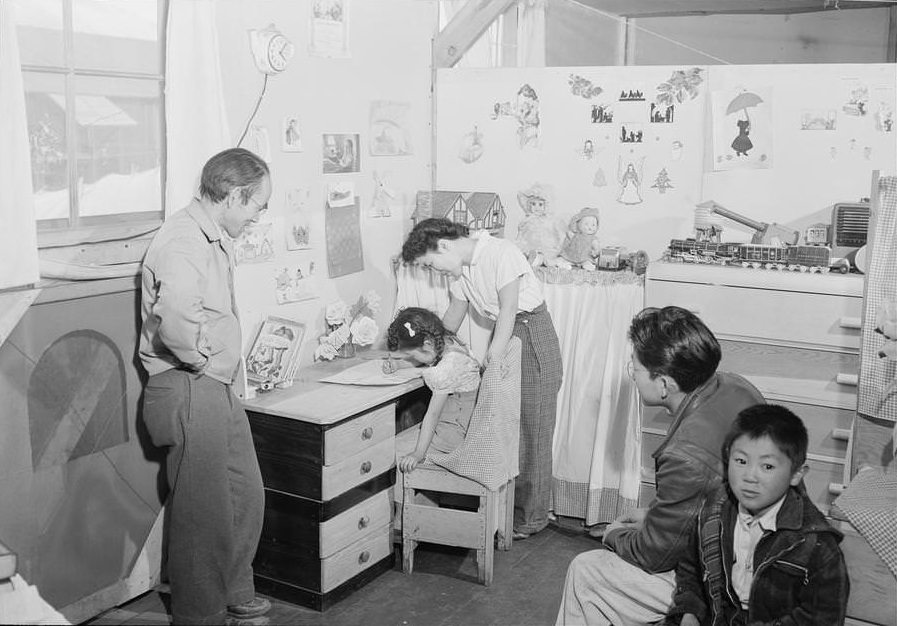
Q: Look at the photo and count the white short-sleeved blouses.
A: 2